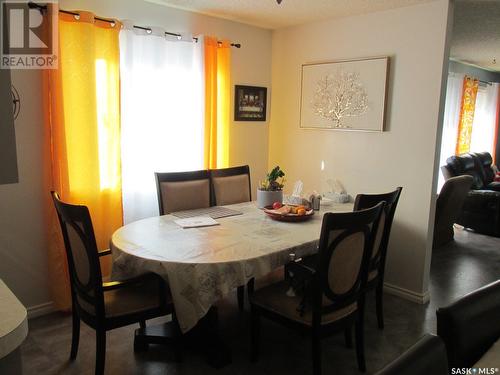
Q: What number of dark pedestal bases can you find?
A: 1